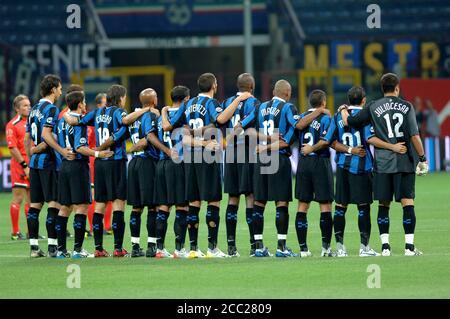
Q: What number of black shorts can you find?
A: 11